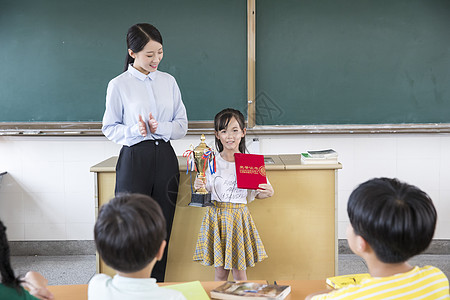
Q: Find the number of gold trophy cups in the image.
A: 1